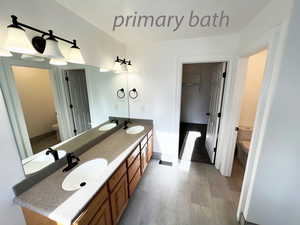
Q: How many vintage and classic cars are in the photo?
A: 0